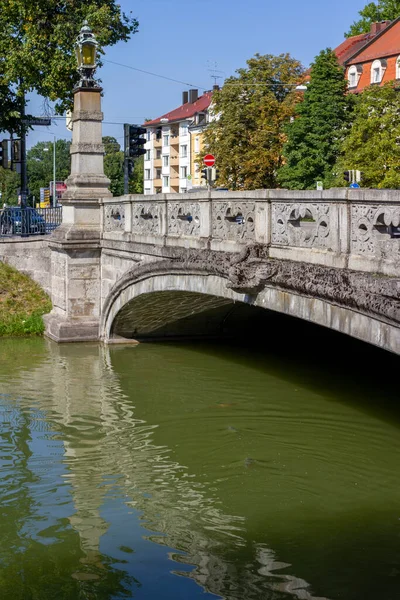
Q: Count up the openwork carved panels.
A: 6